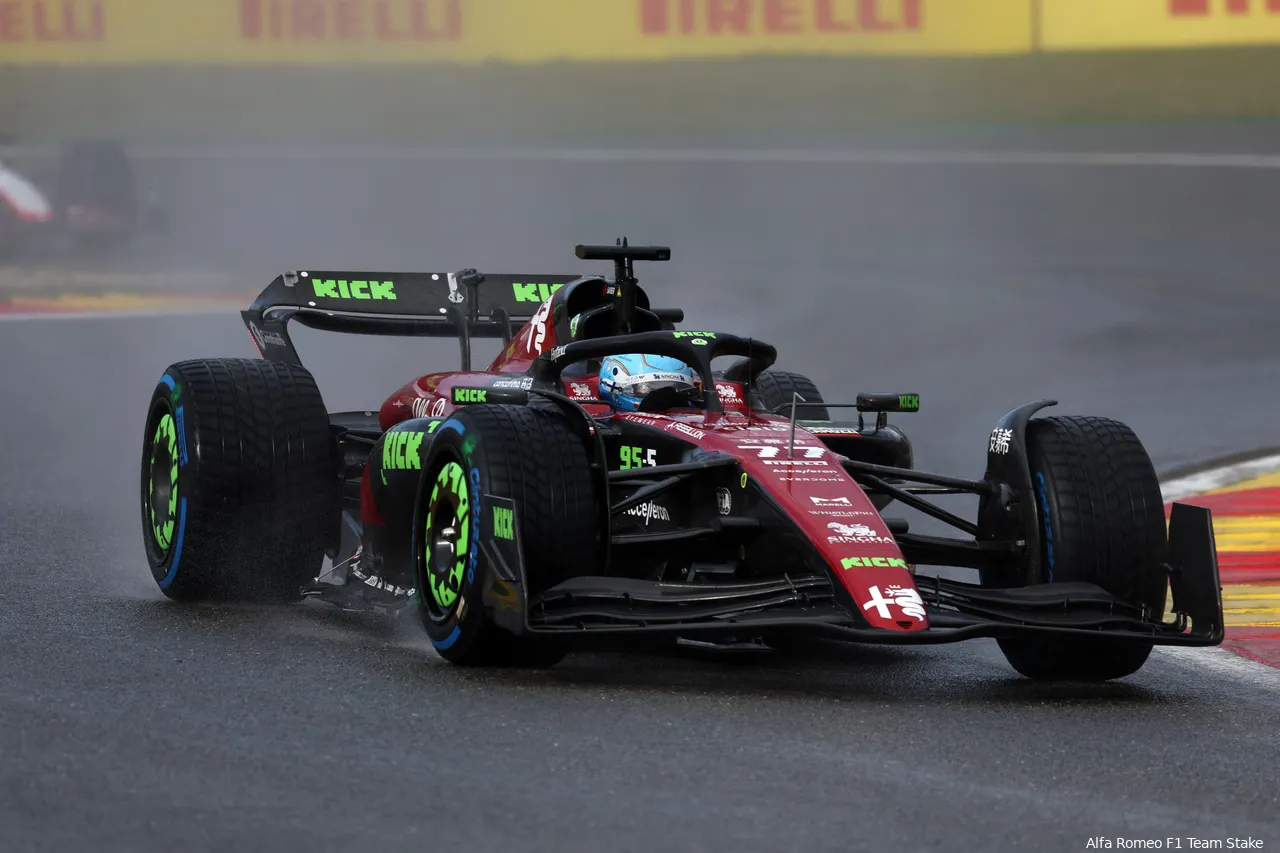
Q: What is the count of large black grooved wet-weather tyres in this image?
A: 4